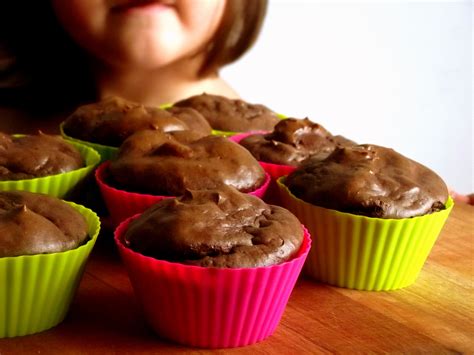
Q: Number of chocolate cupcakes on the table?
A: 8